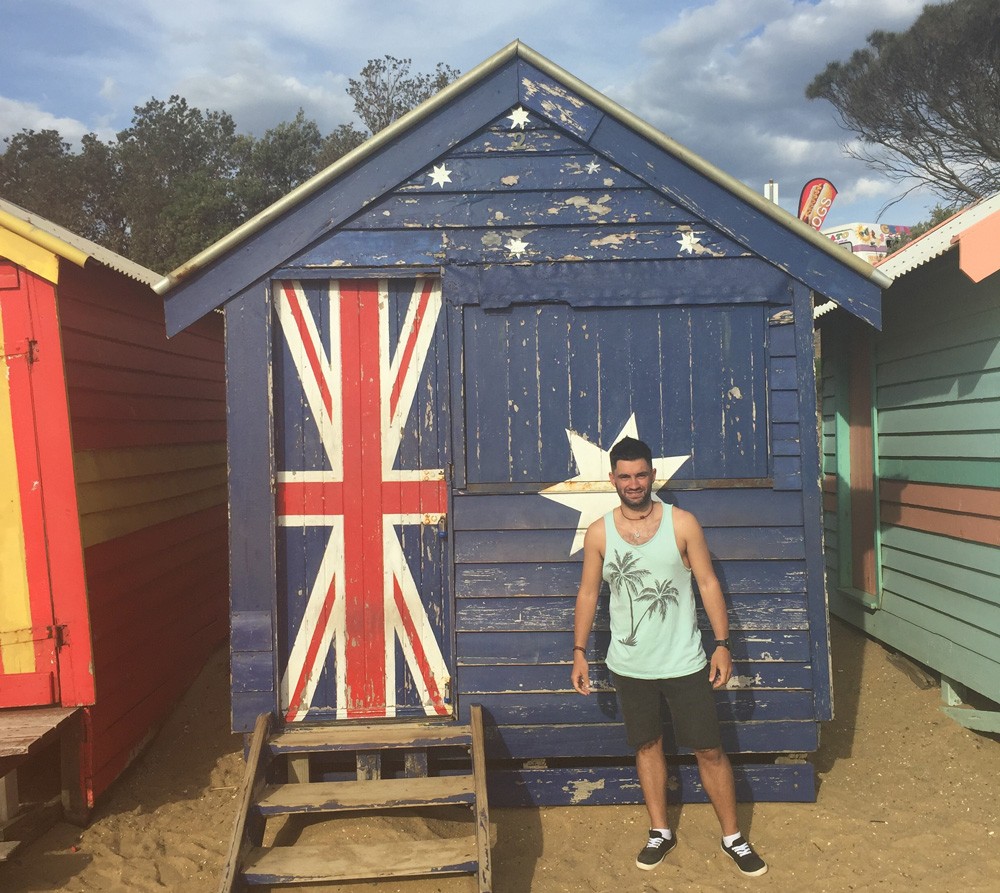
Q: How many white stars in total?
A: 6